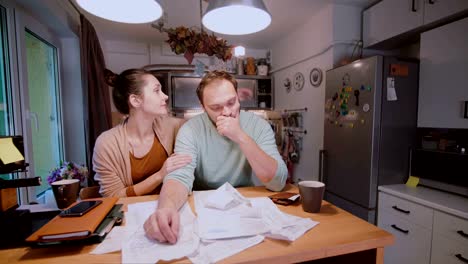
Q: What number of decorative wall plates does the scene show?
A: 3